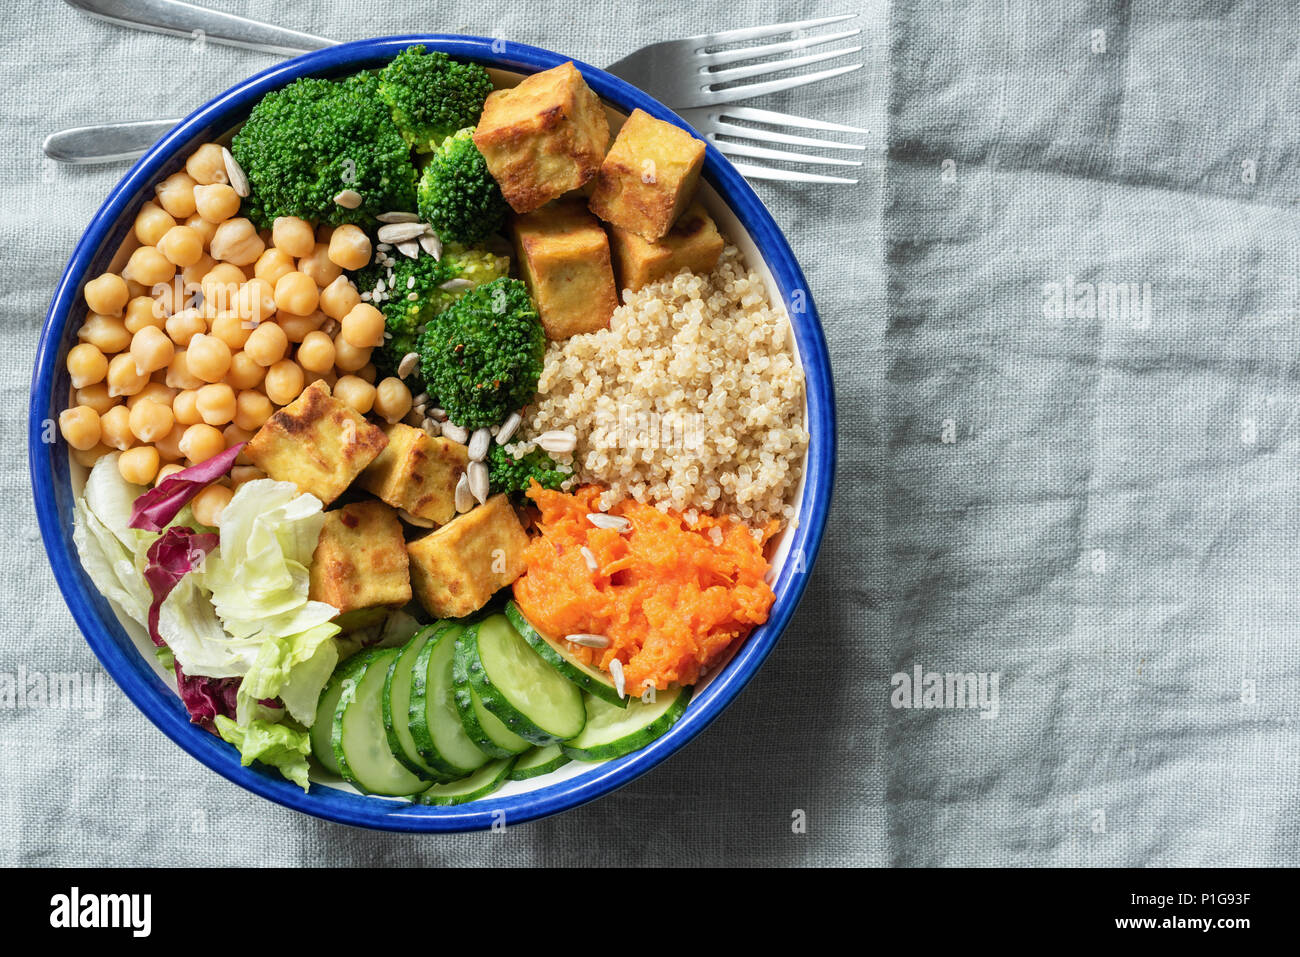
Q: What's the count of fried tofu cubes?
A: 8